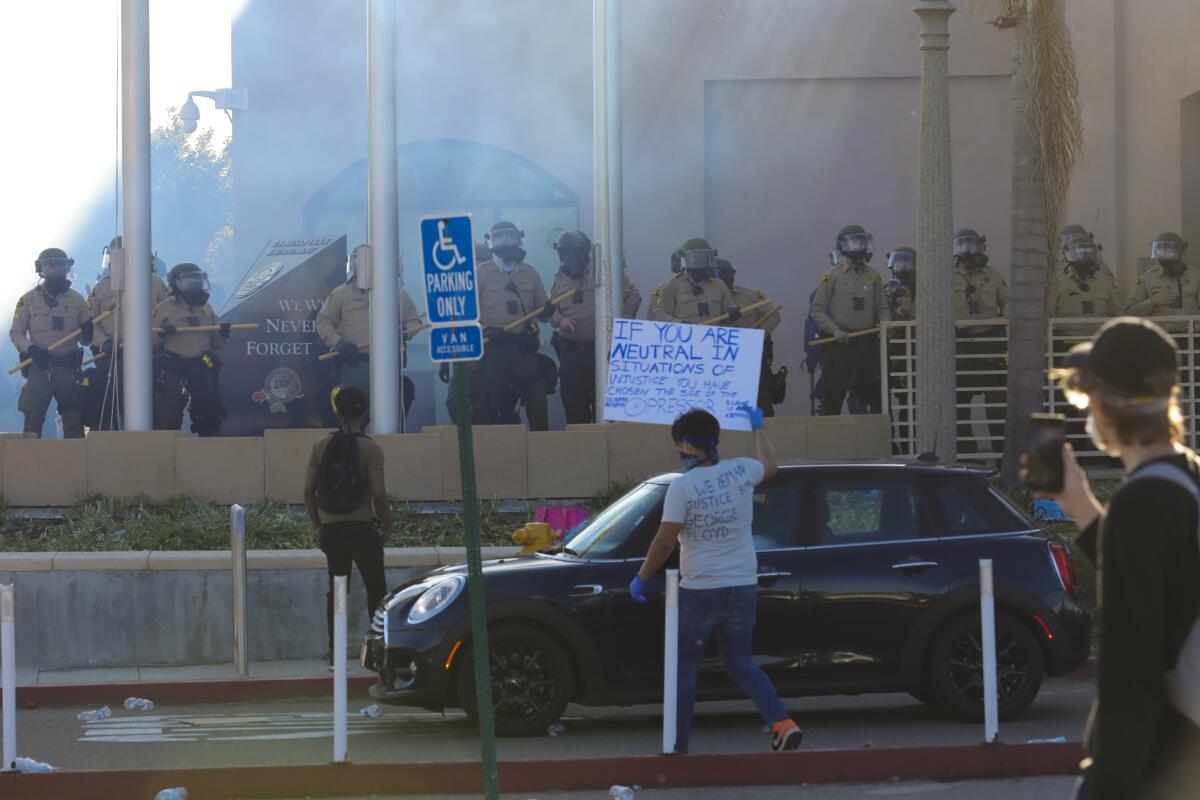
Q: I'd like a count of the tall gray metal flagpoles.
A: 3